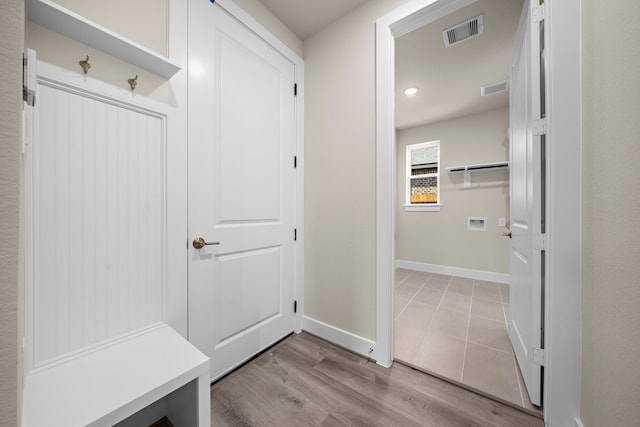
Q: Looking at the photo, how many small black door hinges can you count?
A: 4